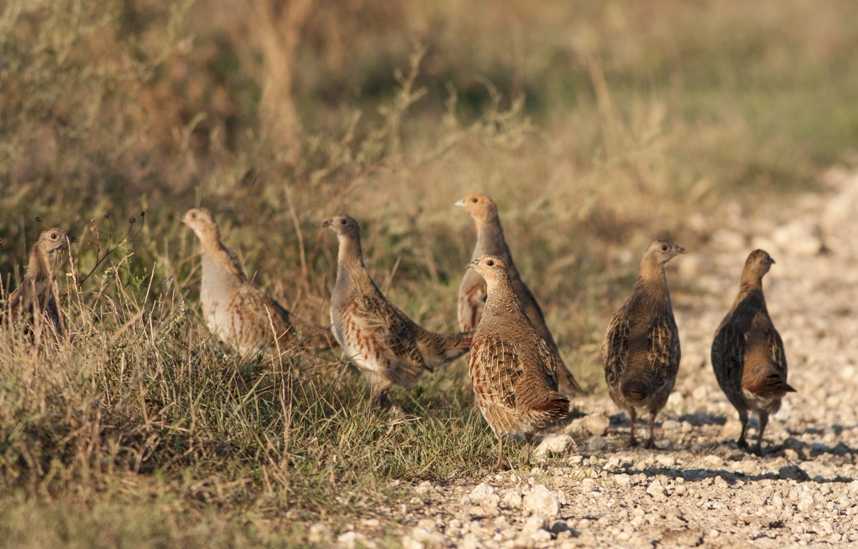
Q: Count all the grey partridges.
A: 7